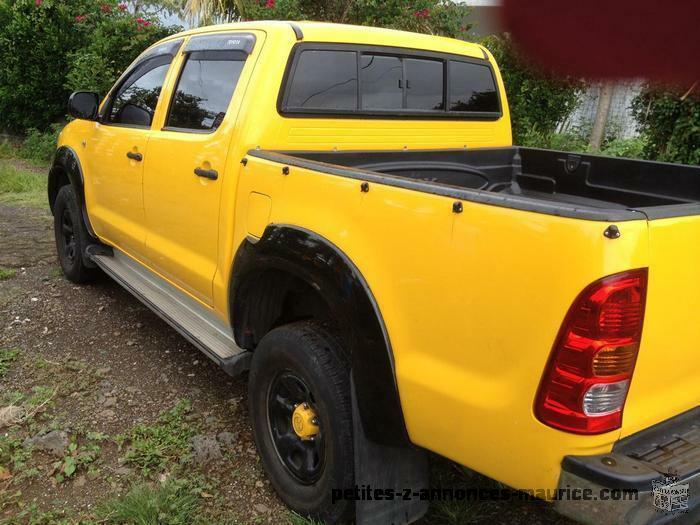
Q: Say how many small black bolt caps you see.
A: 5